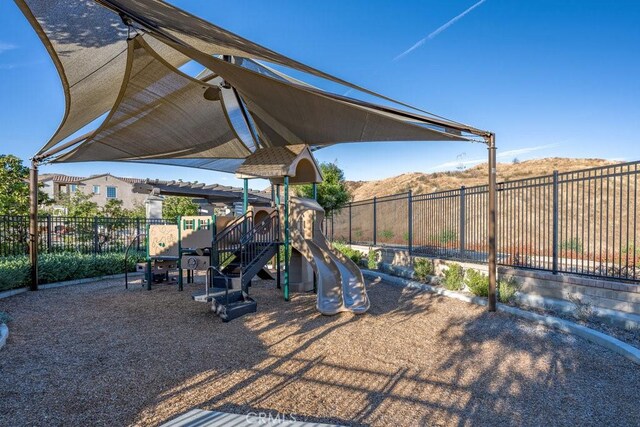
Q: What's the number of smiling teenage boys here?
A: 0